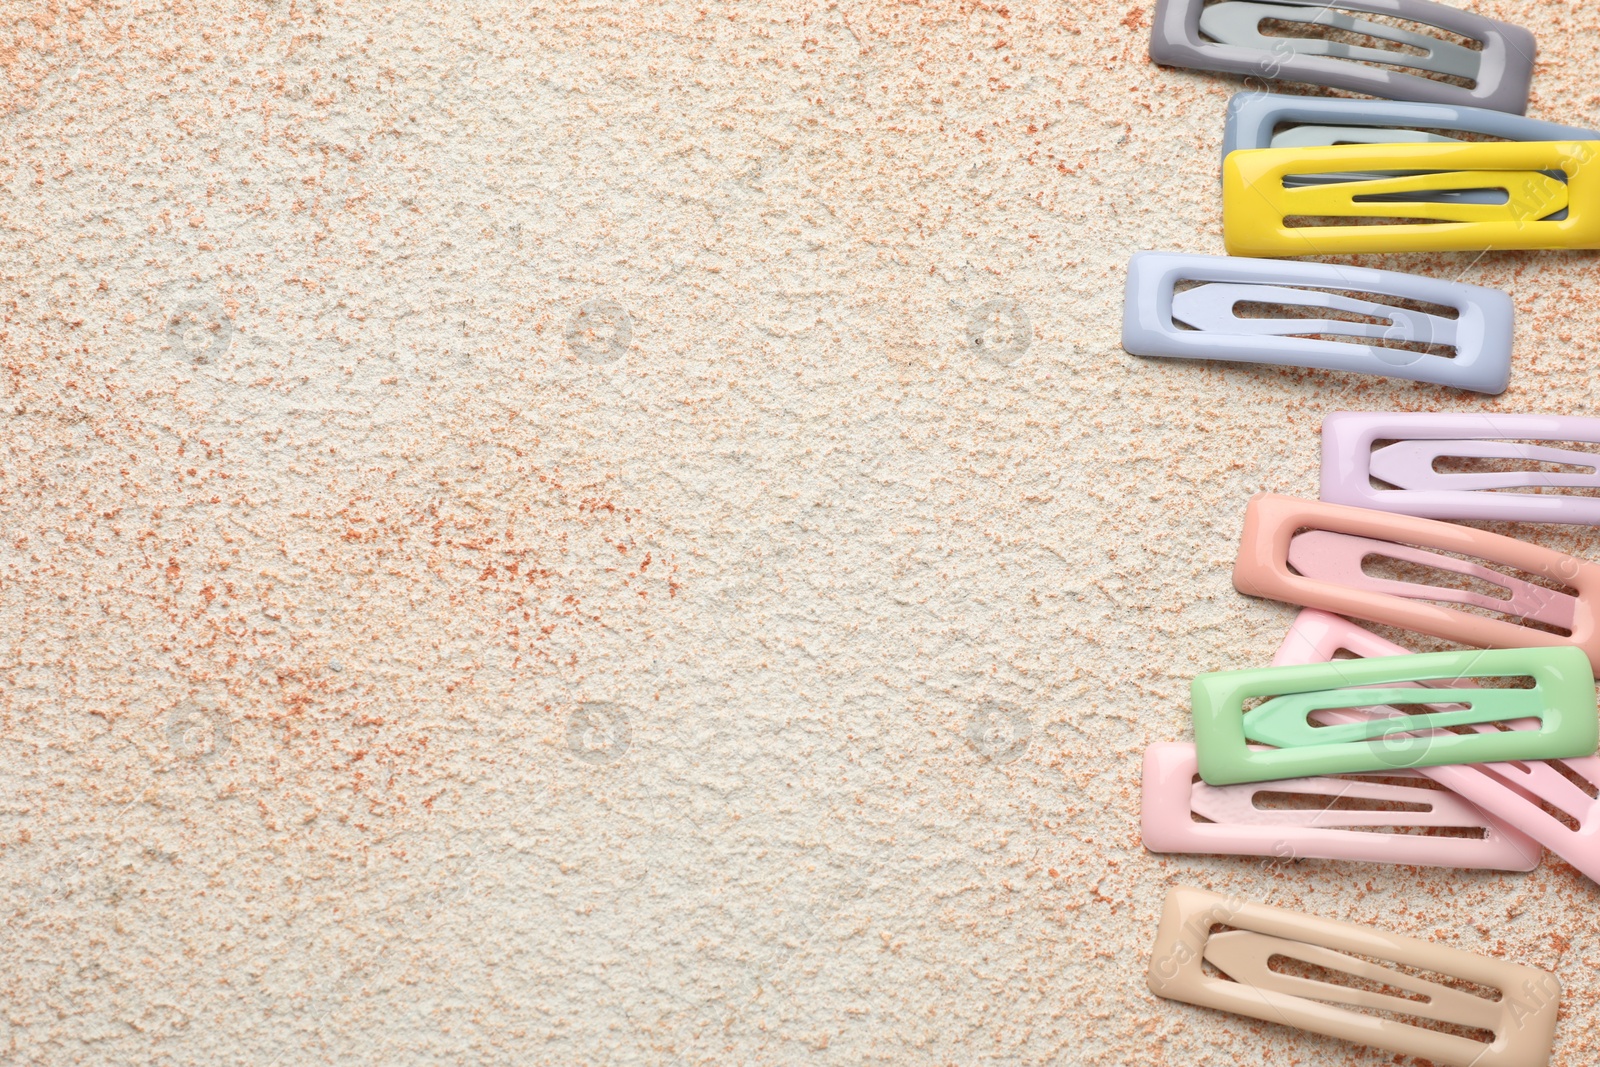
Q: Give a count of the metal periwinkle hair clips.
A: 1